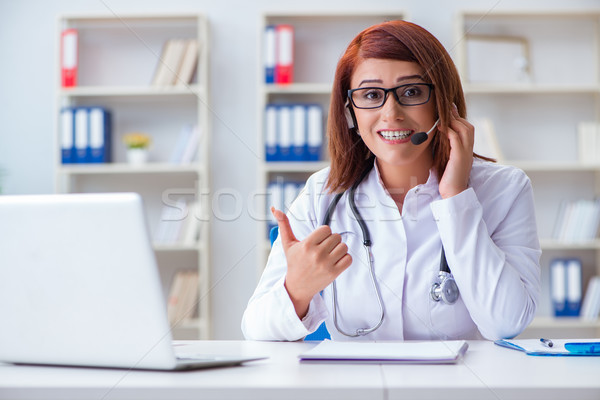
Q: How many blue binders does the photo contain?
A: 13